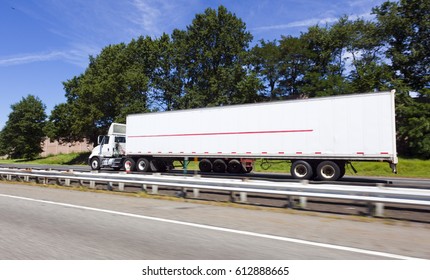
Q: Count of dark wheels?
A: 3